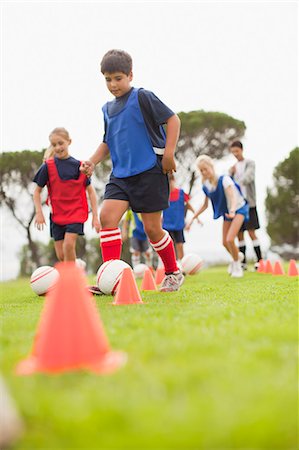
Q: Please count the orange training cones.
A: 8